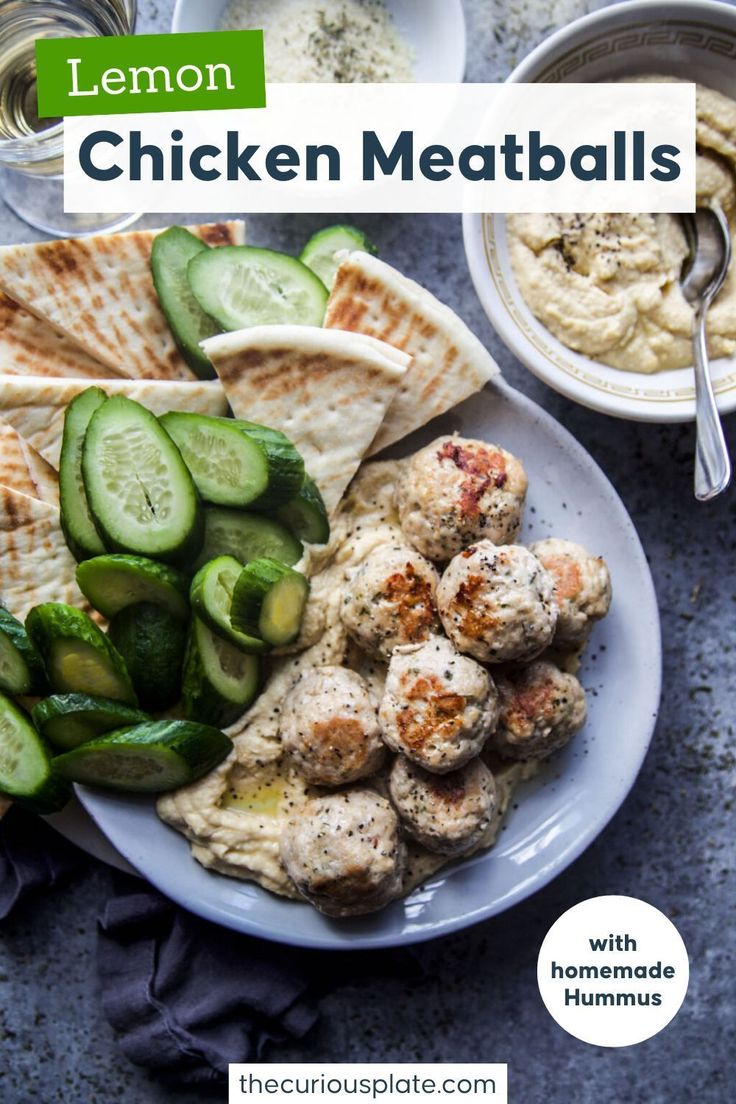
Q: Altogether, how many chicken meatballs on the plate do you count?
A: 9